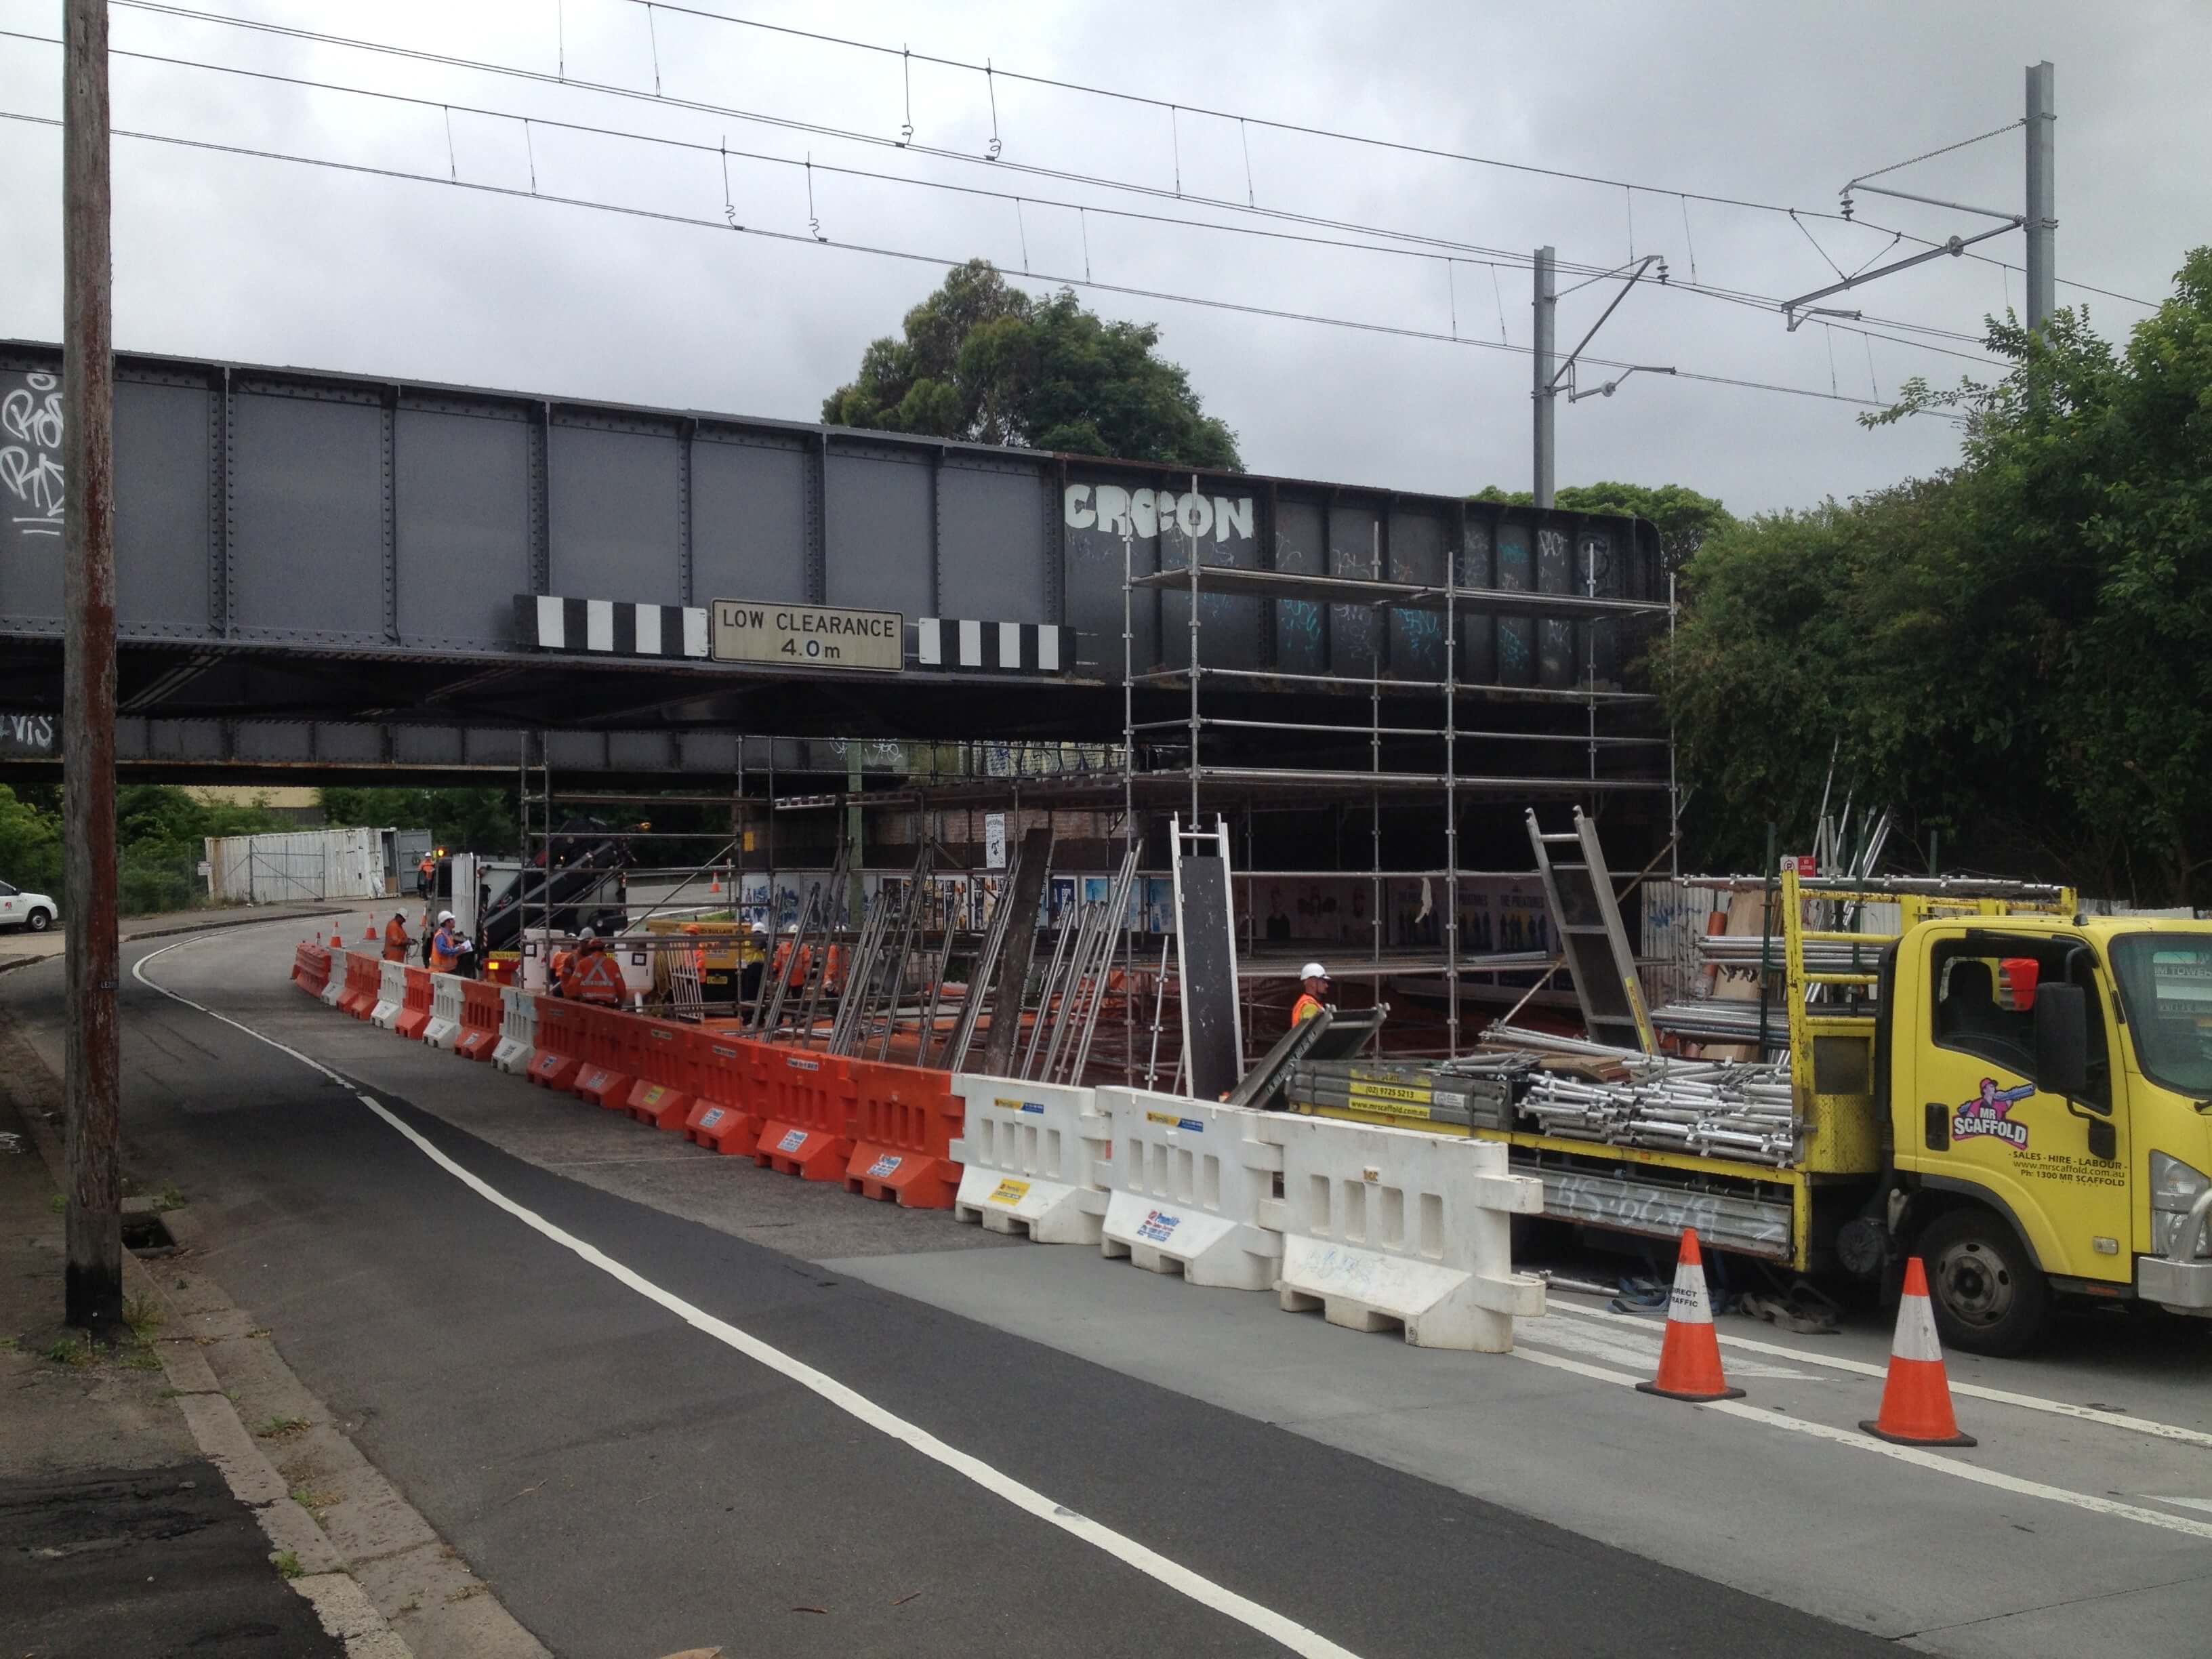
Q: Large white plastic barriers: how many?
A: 7